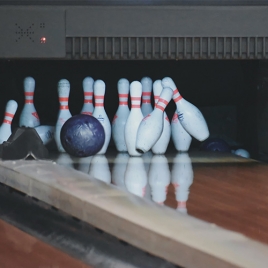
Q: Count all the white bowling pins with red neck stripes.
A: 11